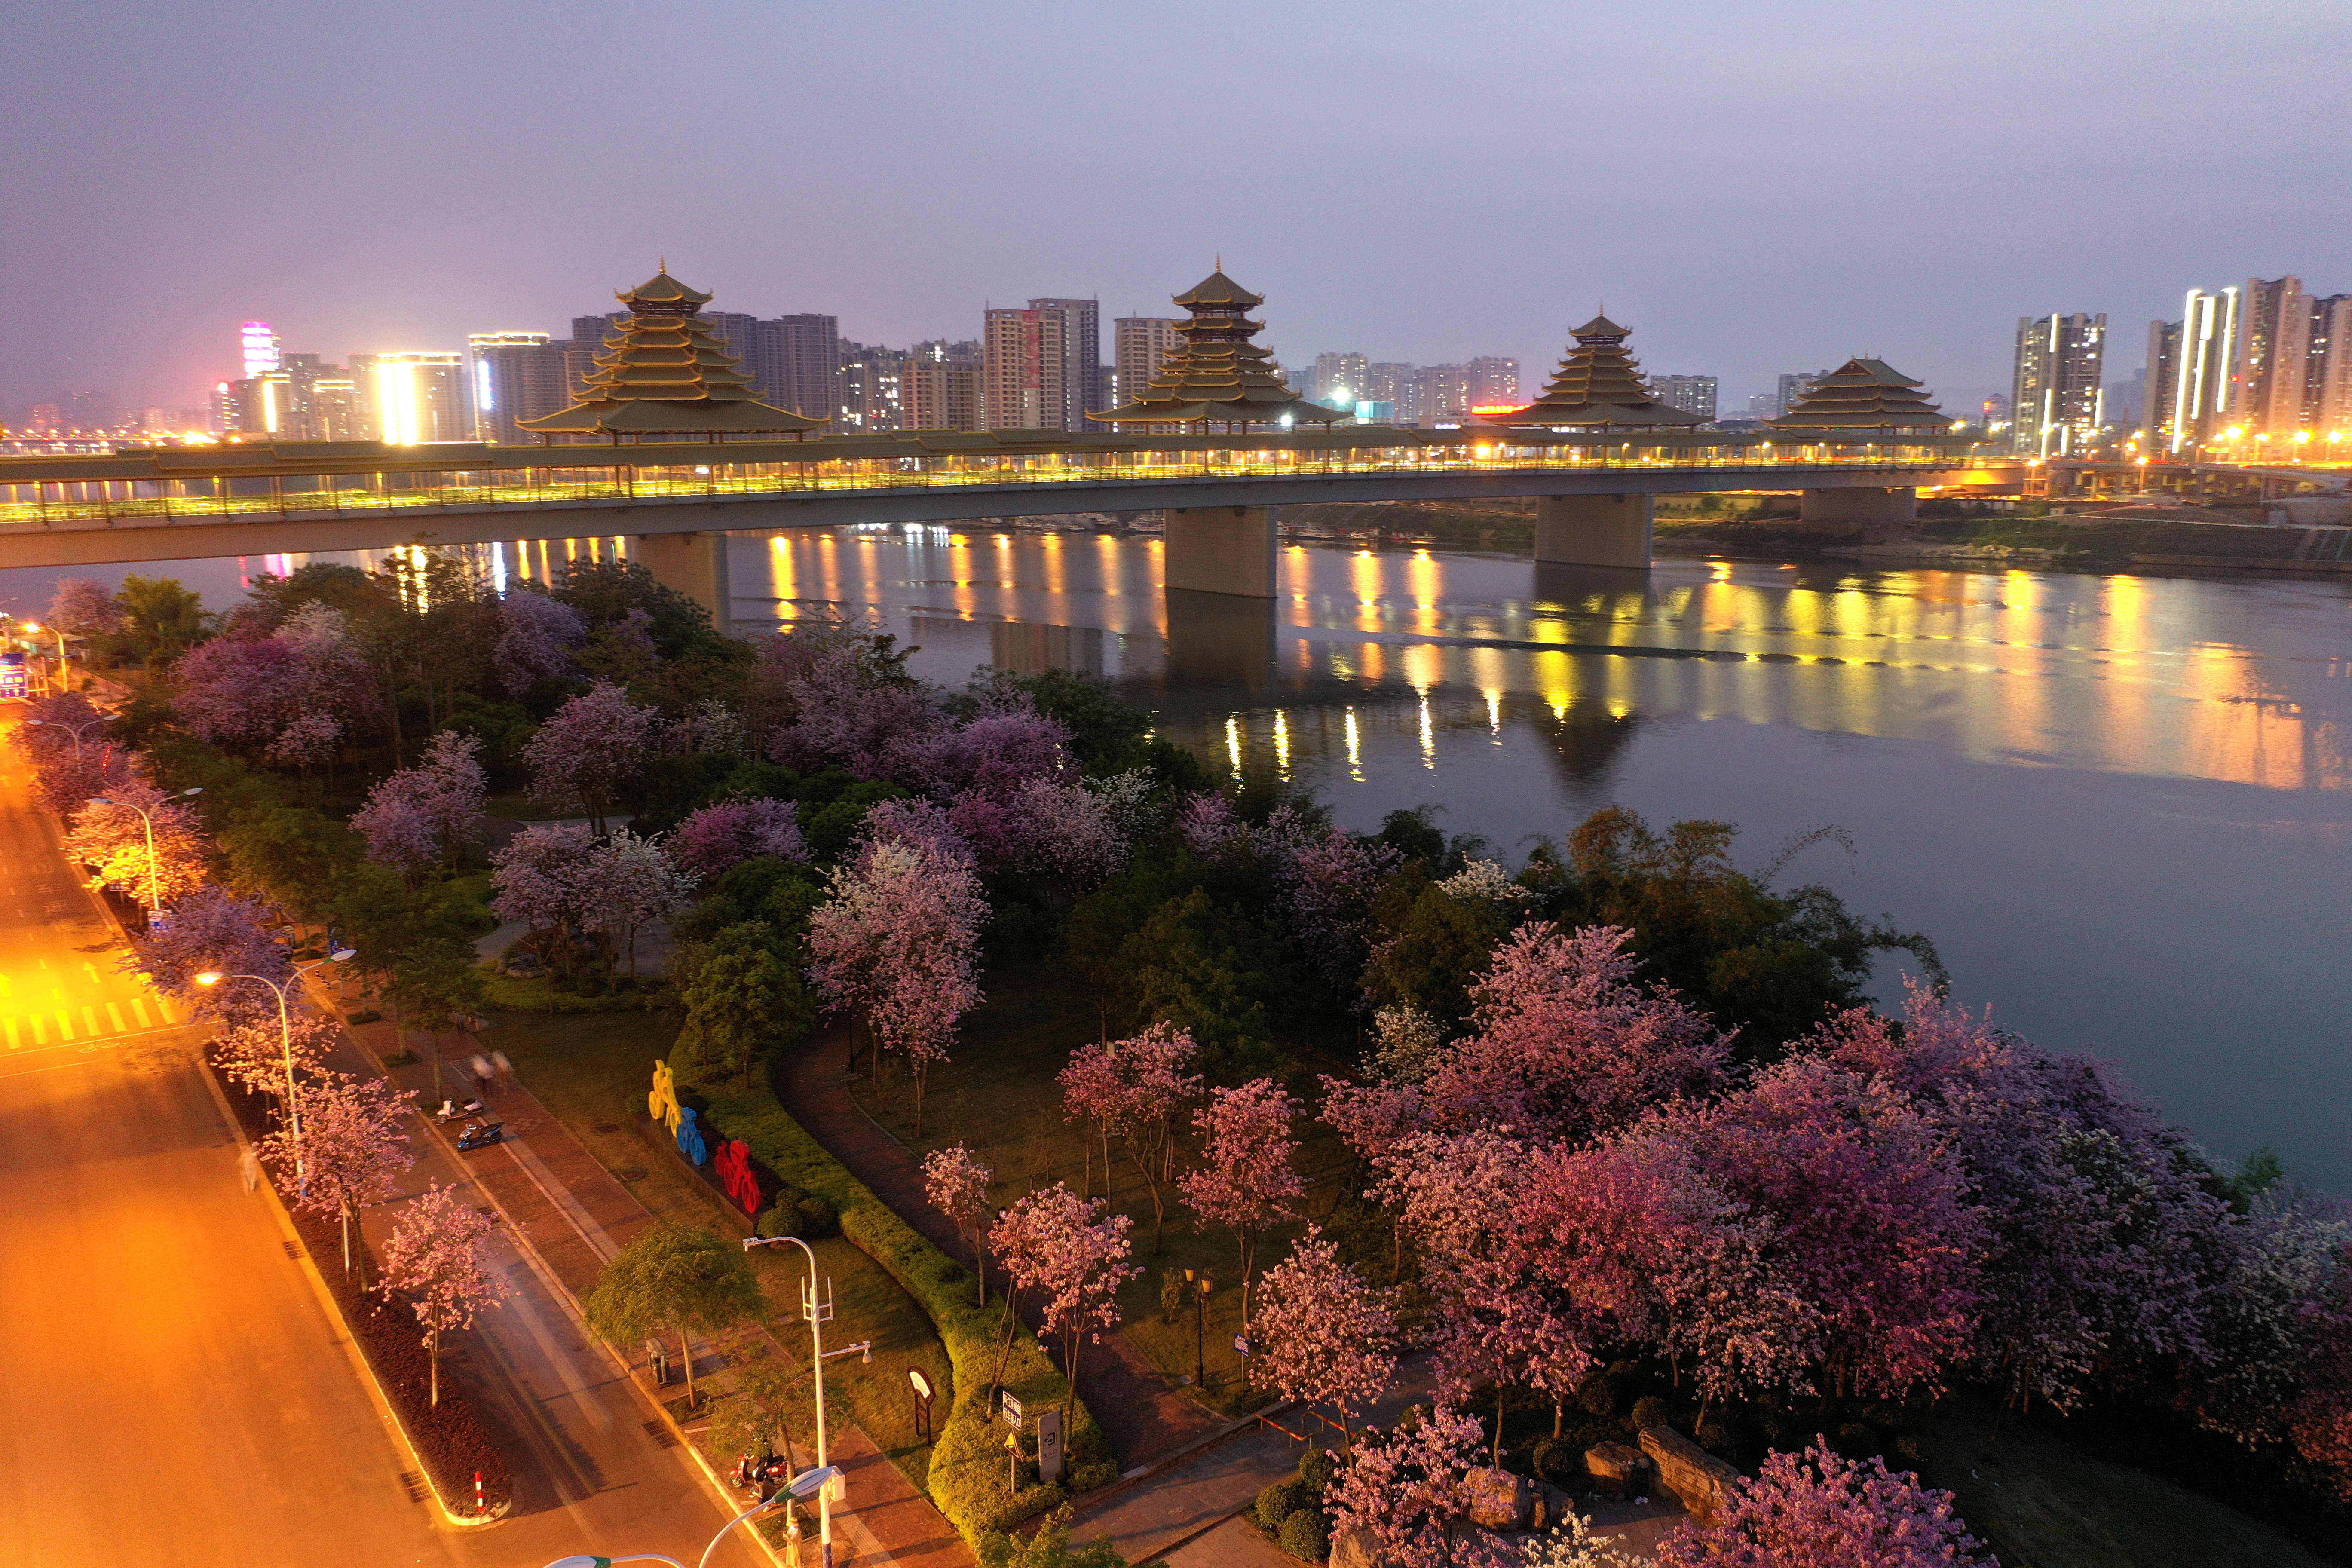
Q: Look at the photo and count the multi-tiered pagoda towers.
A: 4